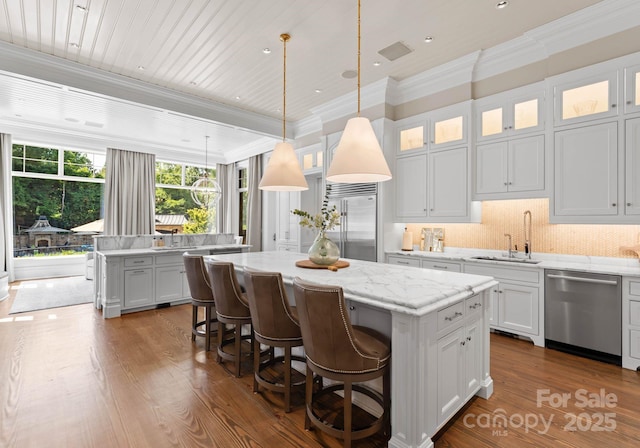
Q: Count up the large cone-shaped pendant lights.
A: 2